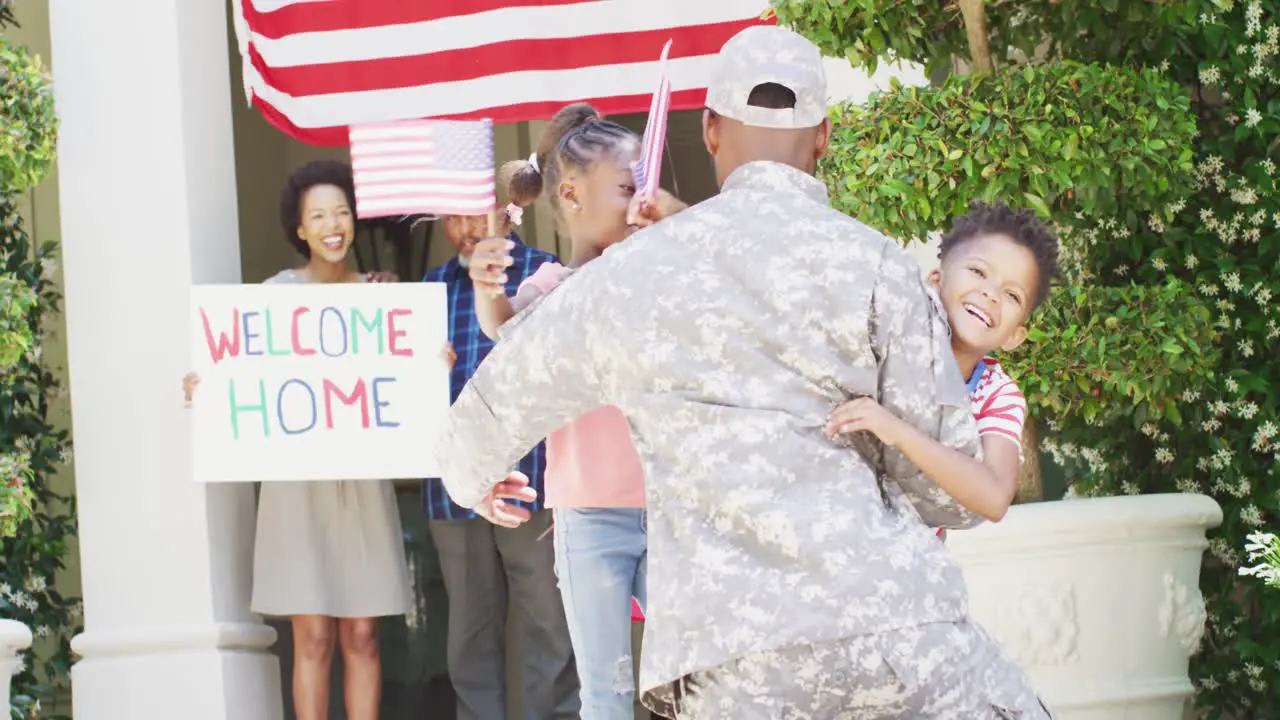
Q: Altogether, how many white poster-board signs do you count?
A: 1